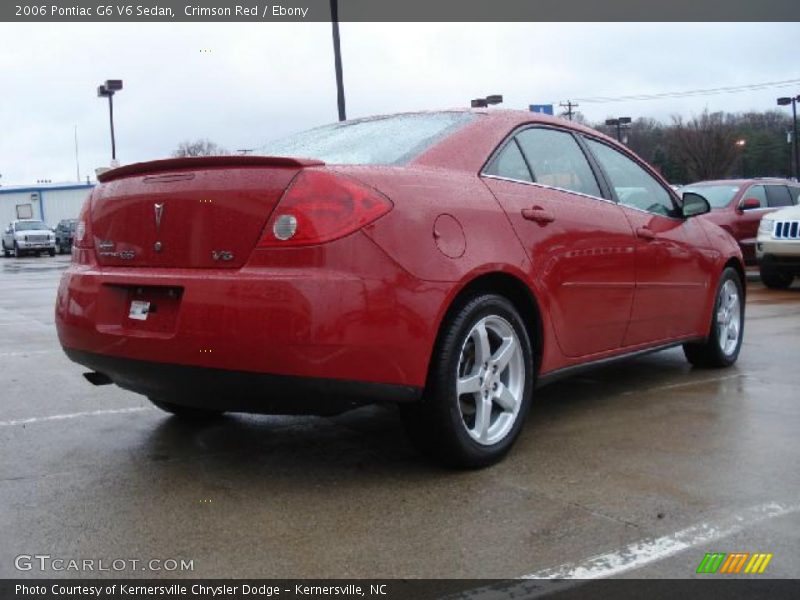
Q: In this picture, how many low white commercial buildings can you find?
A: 1